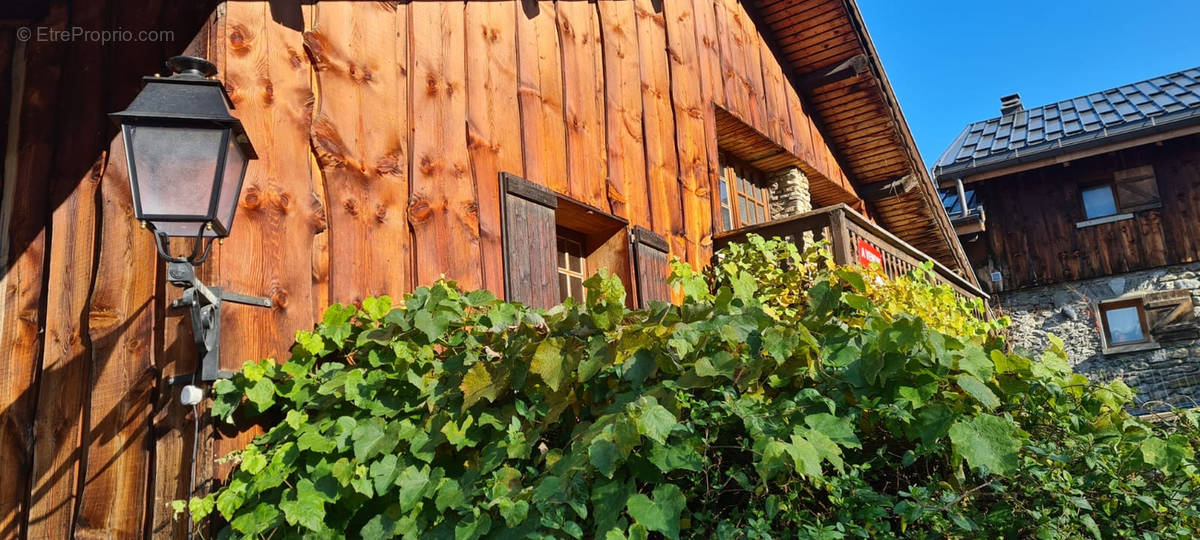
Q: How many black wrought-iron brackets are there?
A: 1